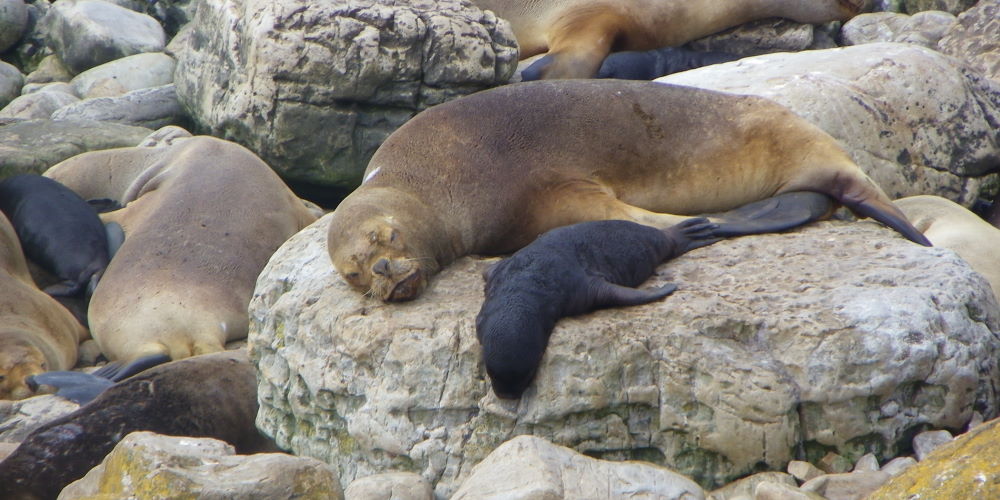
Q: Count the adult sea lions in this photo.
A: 6